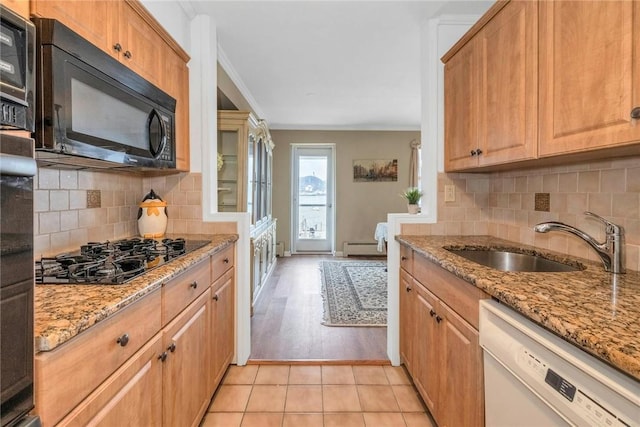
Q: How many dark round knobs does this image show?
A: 15